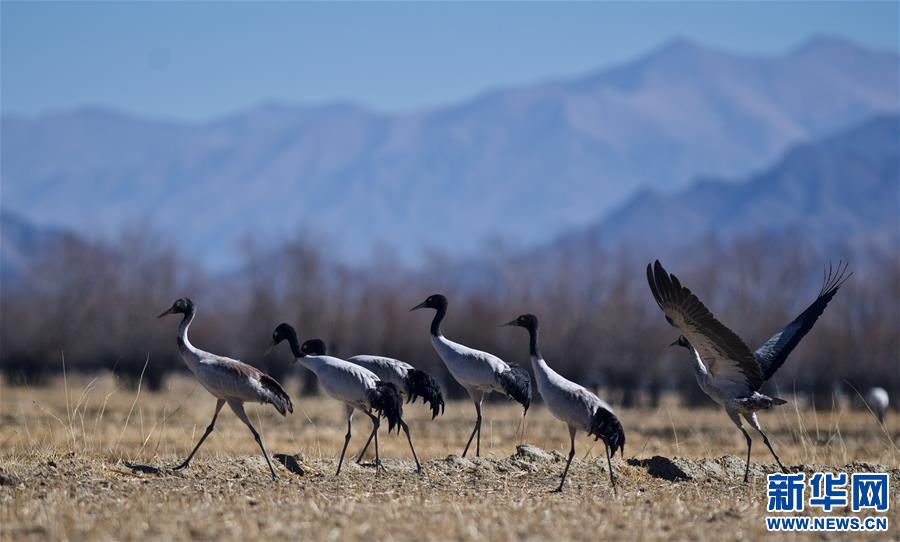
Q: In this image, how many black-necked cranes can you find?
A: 6